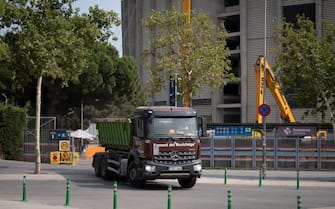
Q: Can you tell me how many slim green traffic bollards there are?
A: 9